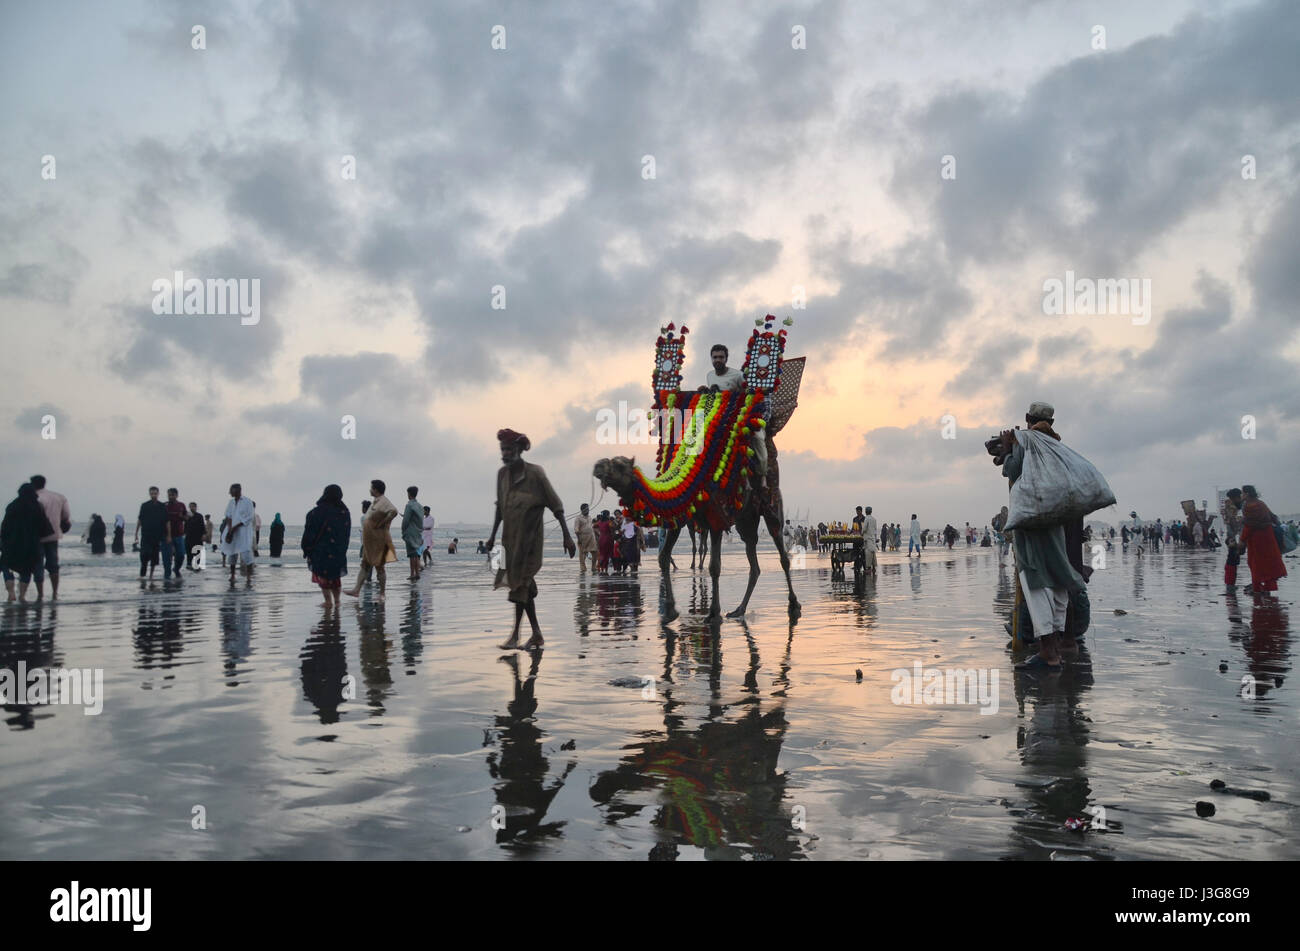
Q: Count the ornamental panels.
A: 2